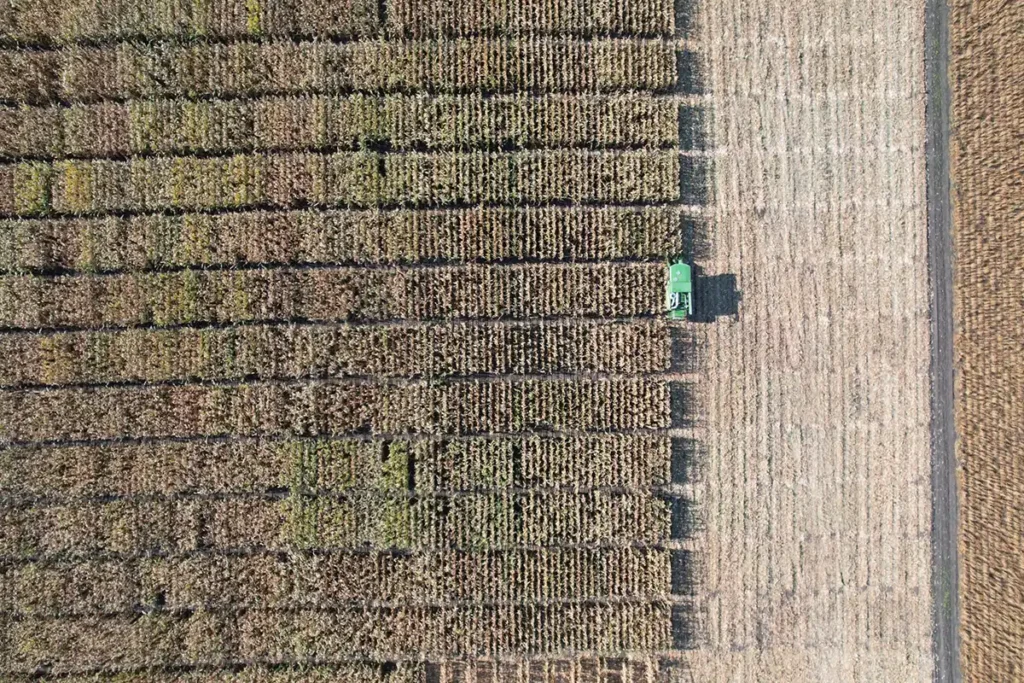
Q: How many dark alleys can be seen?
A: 12